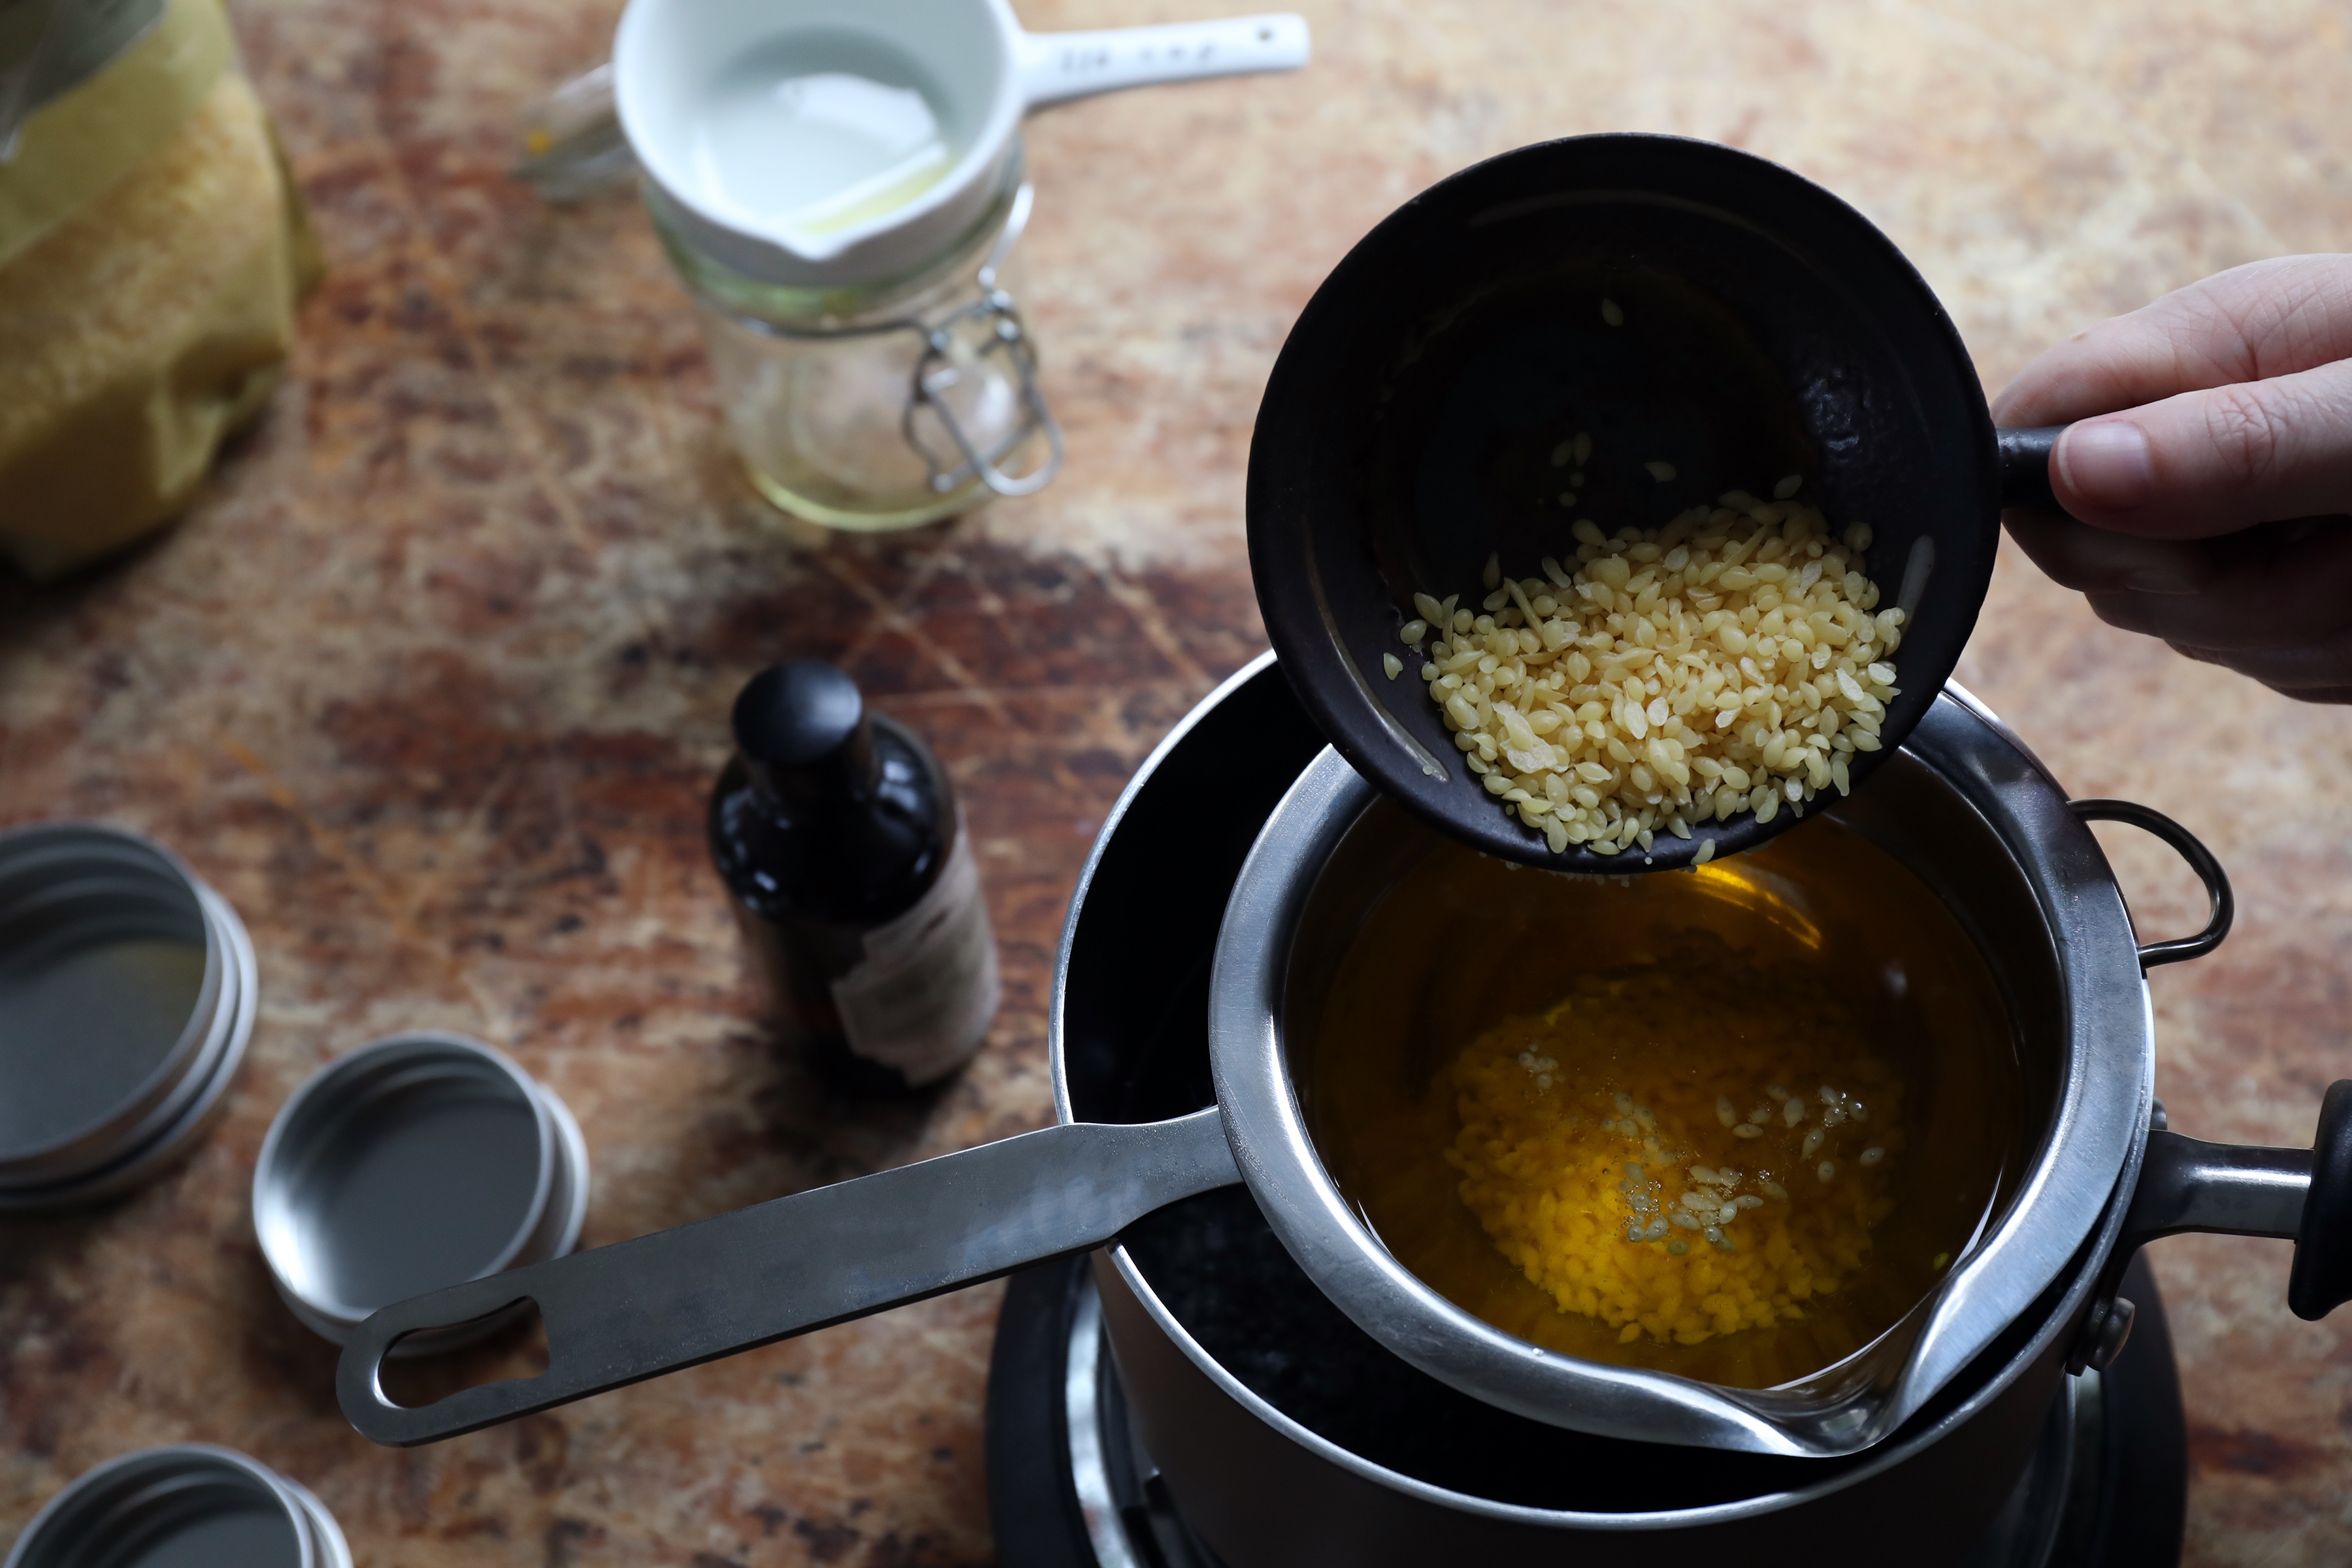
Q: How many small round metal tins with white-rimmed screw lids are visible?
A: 3